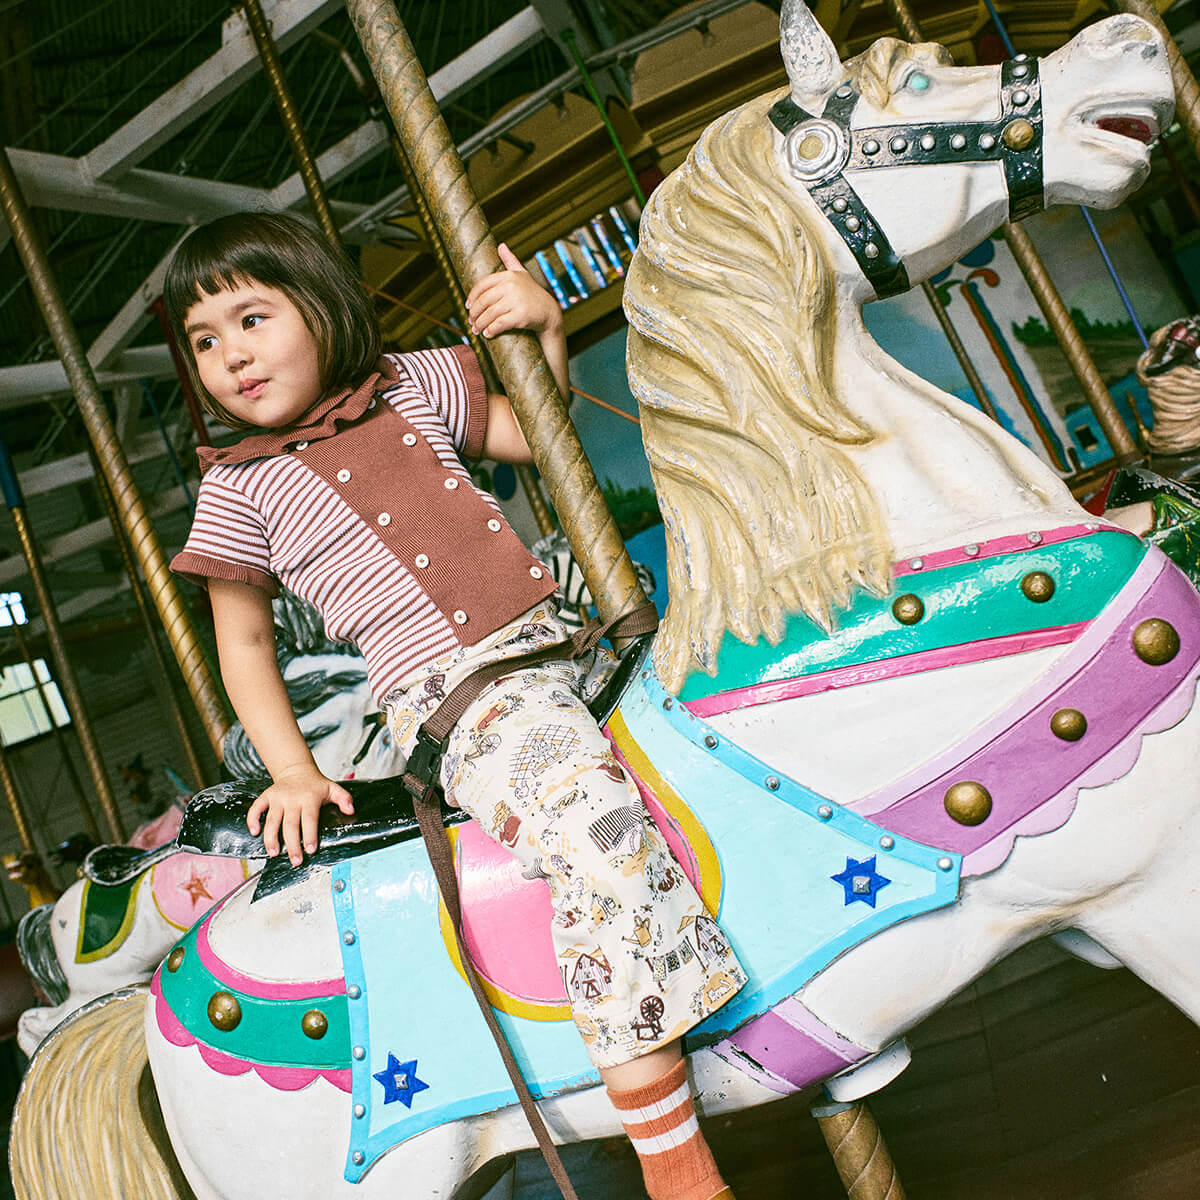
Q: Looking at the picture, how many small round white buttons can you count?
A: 10